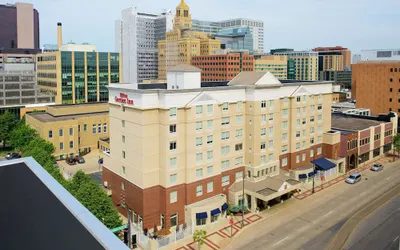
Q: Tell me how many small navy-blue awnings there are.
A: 6